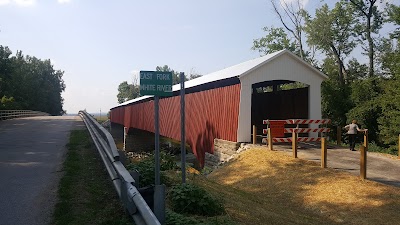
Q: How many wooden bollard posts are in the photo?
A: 8